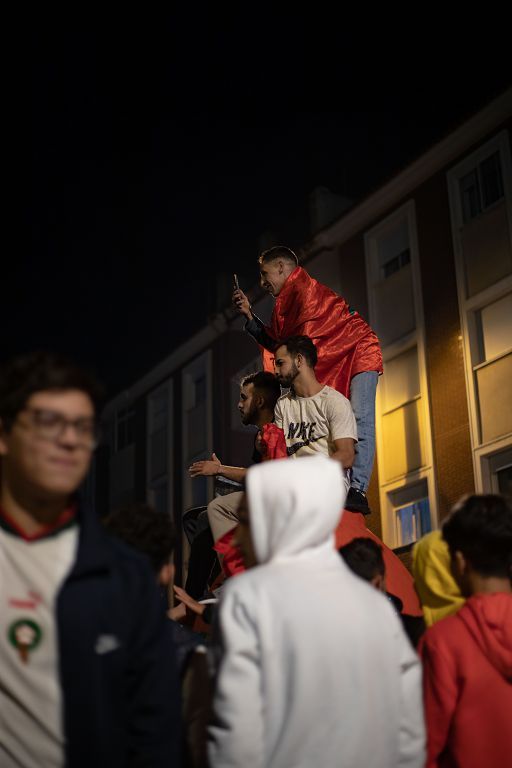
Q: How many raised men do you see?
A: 3